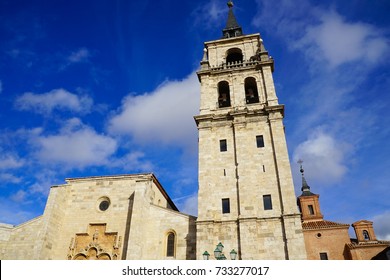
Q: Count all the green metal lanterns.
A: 5